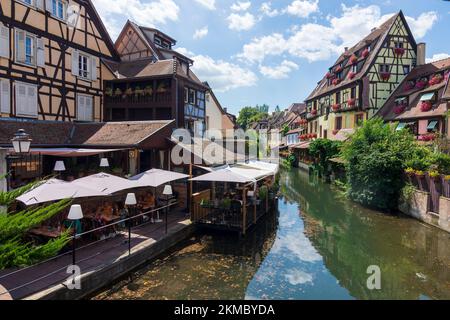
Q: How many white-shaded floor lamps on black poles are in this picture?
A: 5